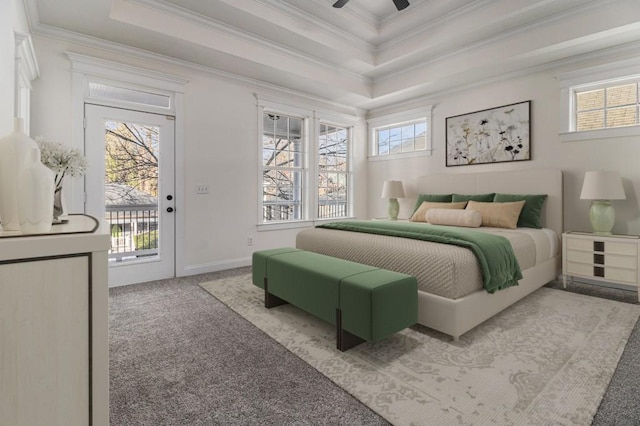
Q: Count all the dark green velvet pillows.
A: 3